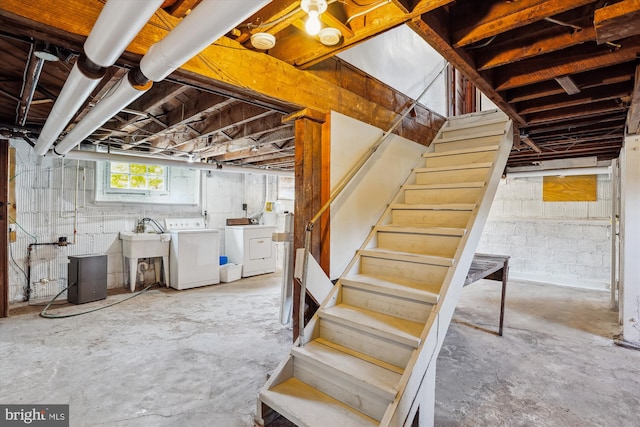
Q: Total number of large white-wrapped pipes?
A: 2